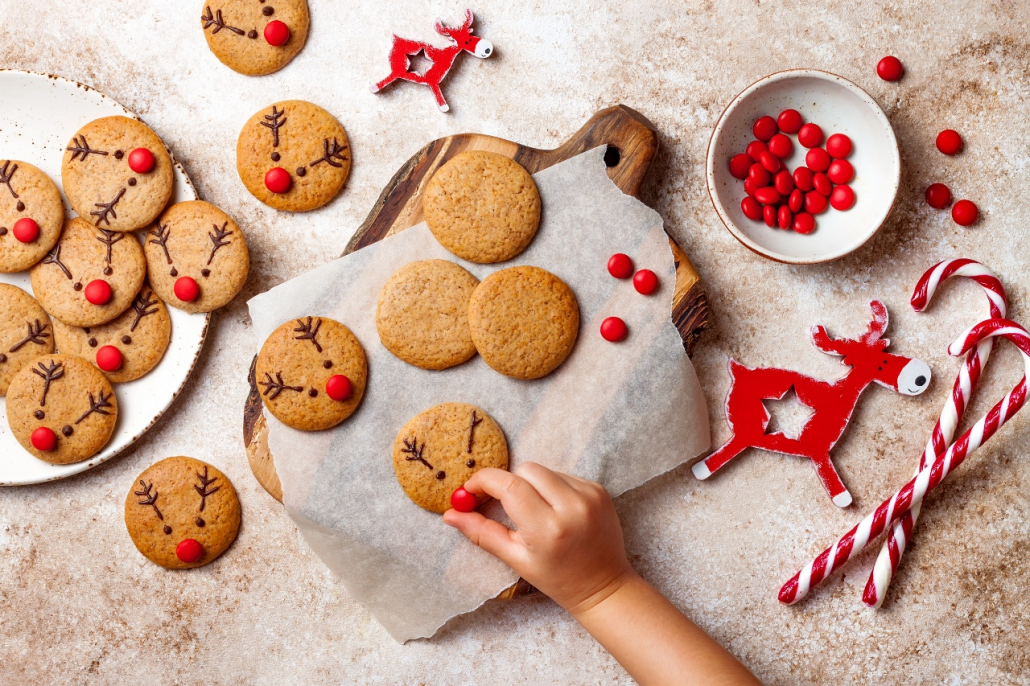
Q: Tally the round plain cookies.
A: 3